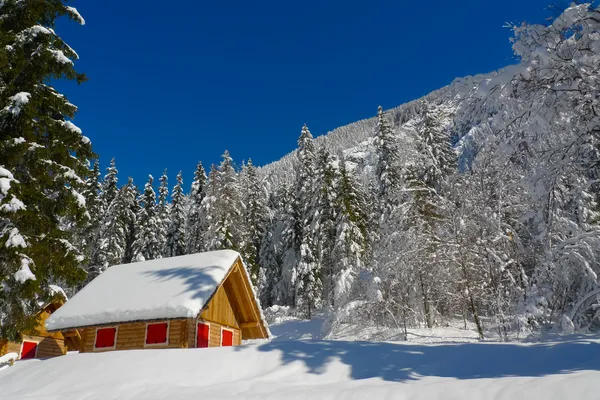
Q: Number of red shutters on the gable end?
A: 2